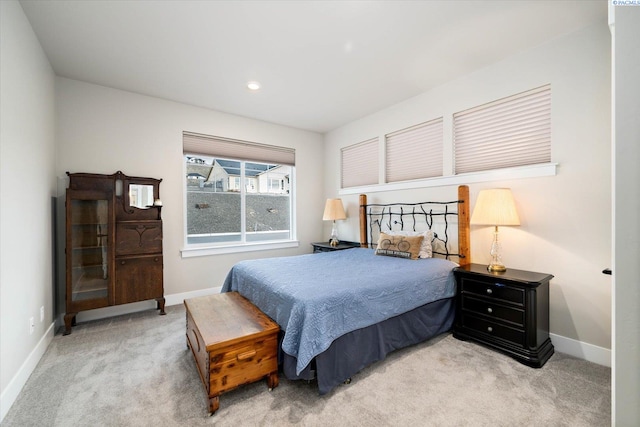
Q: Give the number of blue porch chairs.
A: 0